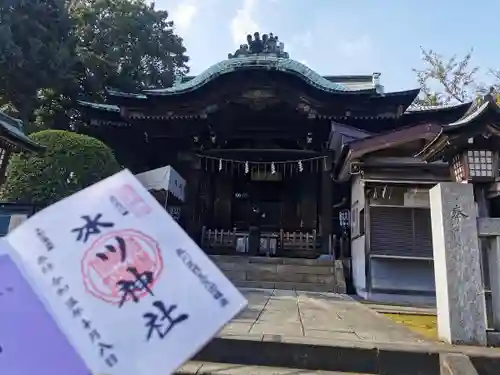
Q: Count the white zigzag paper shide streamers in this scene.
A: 4